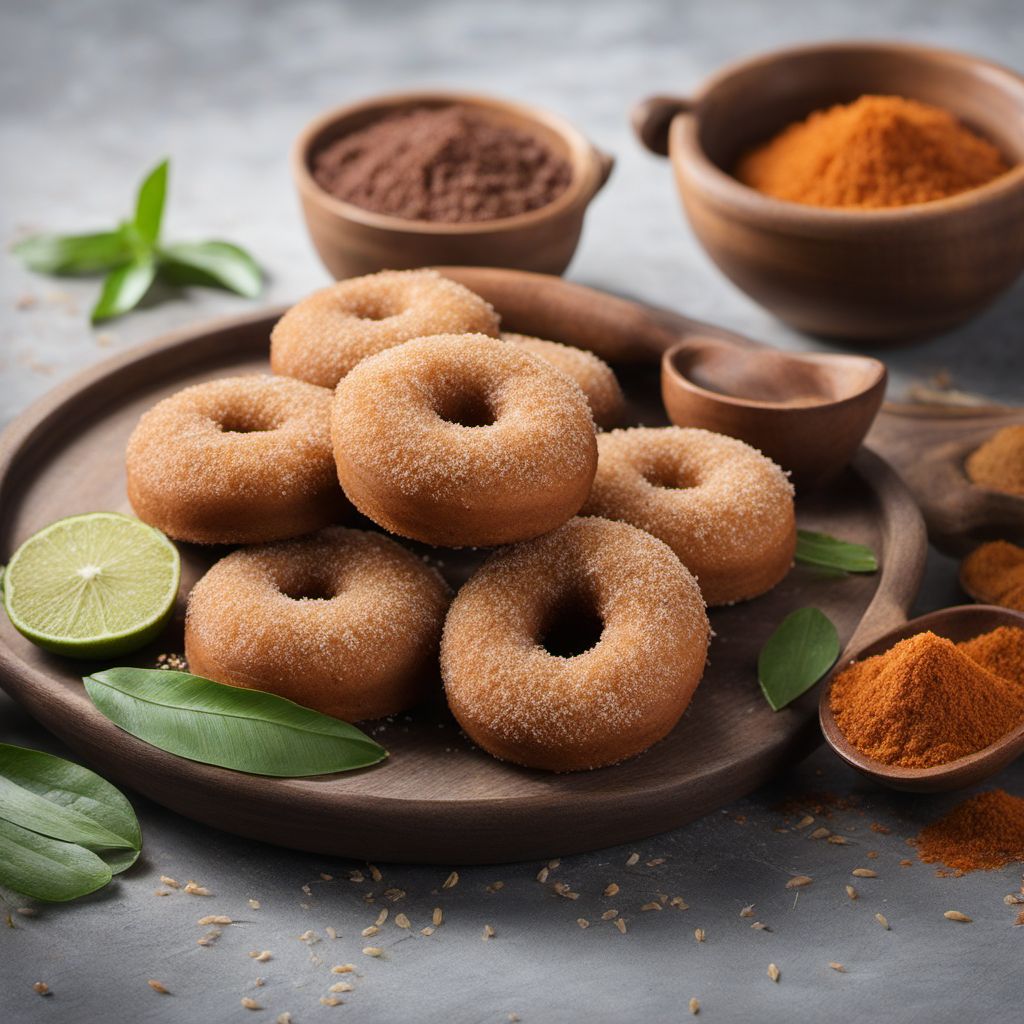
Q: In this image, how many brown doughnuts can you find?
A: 7